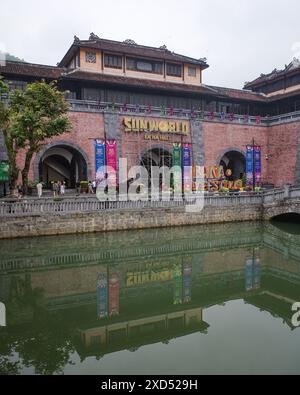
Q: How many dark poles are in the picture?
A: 3